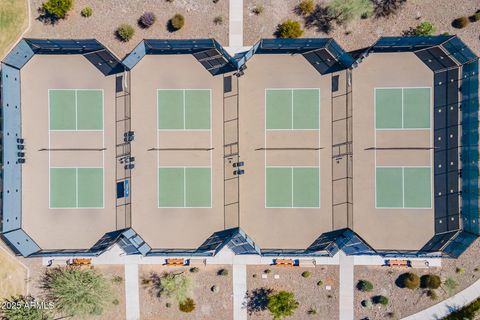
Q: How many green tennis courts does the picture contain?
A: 4